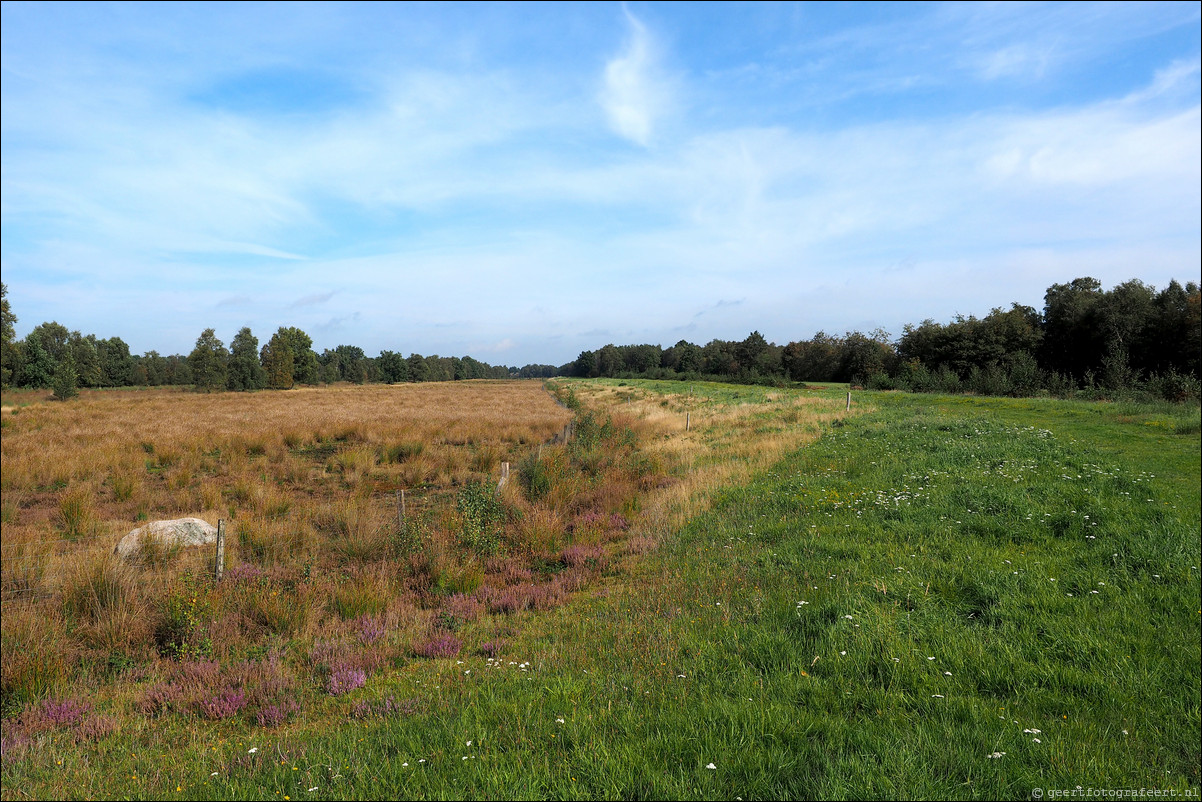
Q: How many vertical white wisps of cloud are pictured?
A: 1